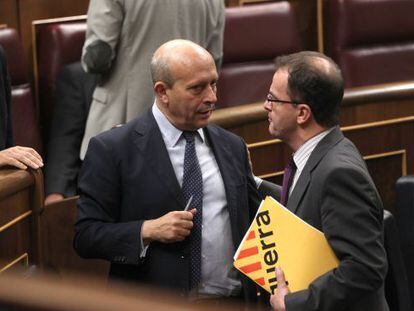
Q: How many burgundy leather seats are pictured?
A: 4